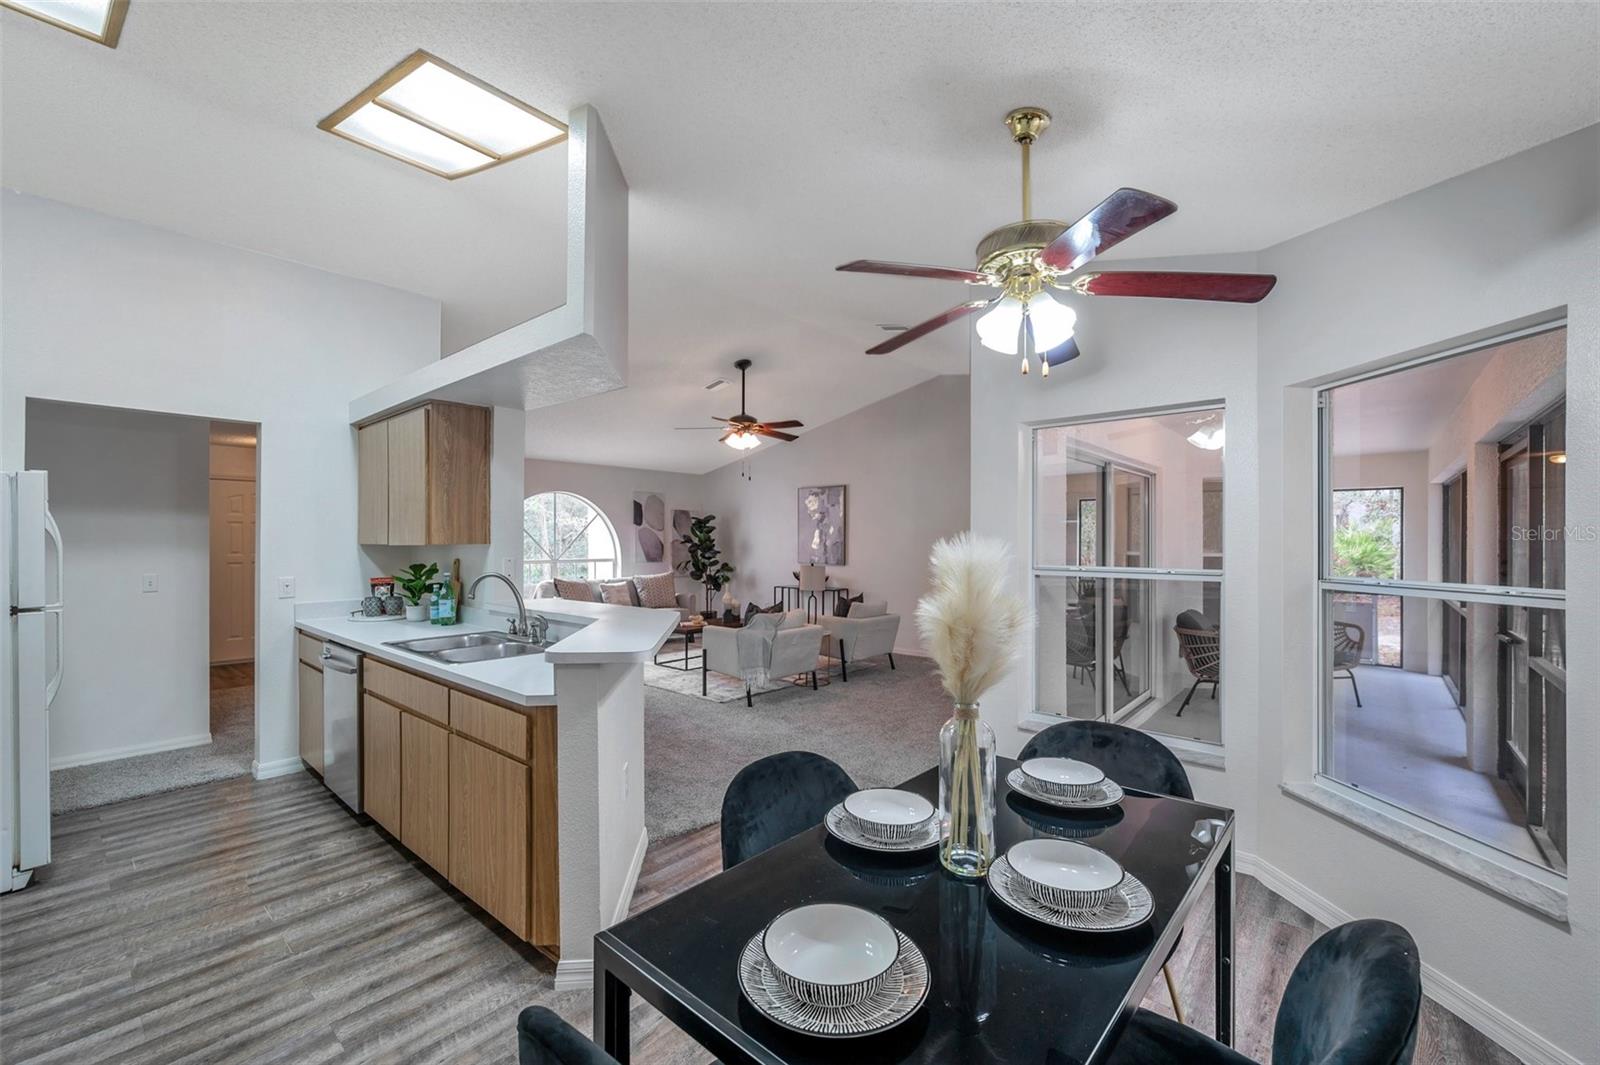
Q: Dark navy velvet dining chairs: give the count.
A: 4